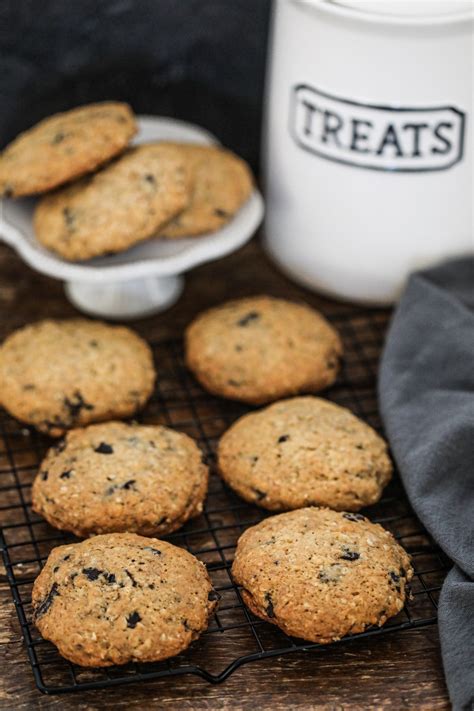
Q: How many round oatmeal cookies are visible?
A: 9